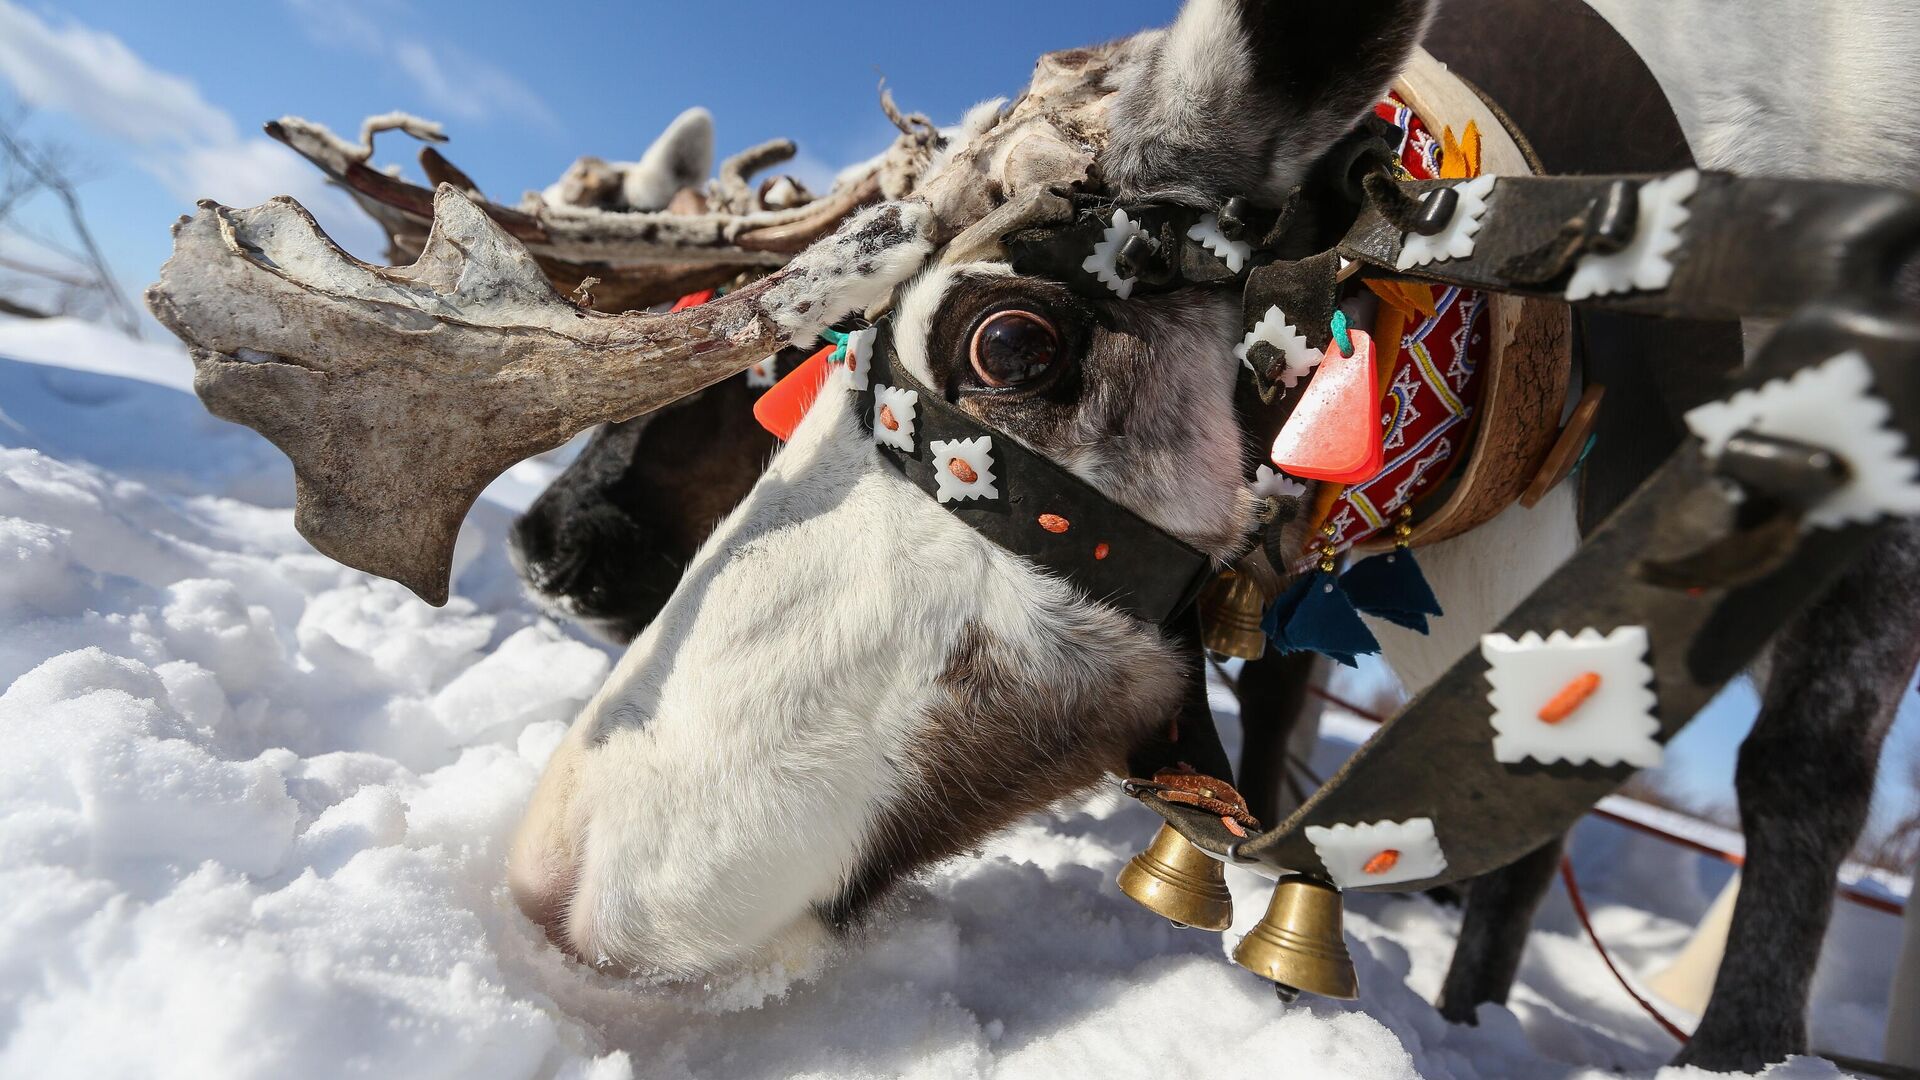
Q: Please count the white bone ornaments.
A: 13